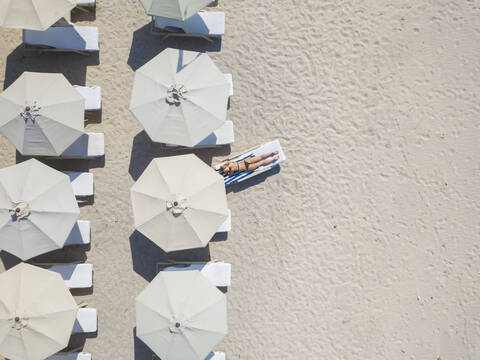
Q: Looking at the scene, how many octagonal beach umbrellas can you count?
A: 8